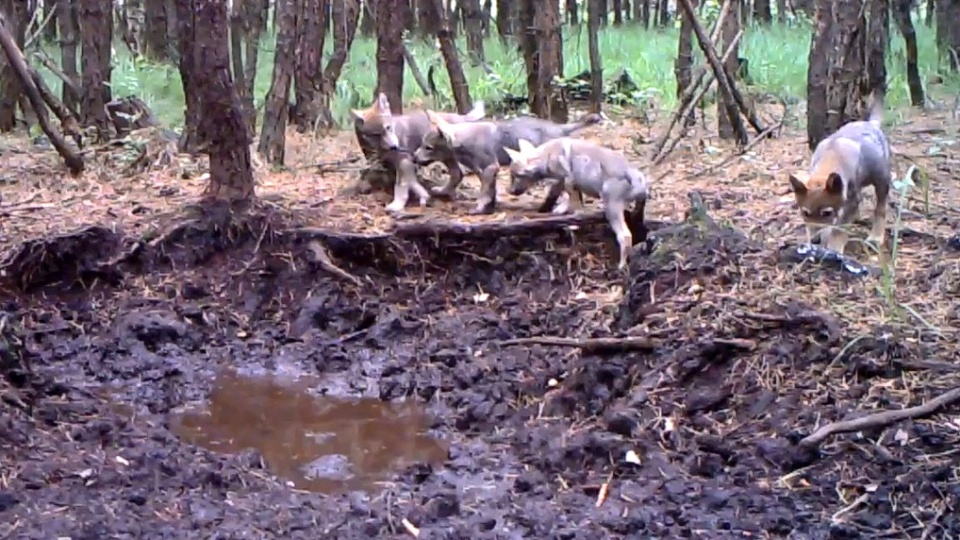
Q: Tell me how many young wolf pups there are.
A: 4